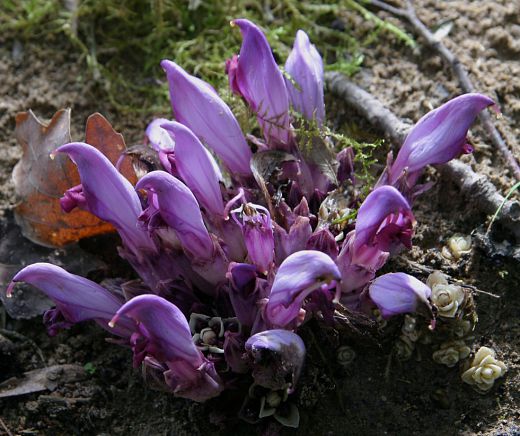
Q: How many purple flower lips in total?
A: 14